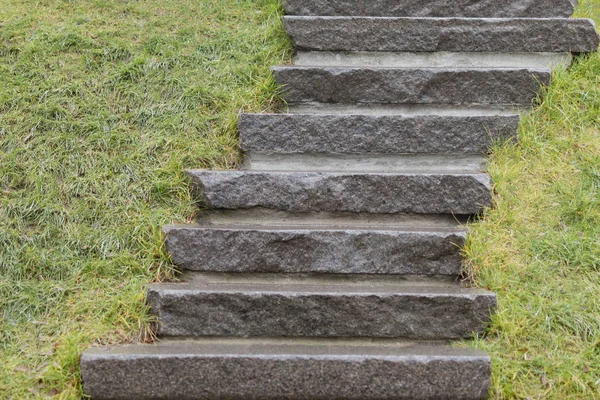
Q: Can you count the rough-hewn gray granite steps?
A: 8